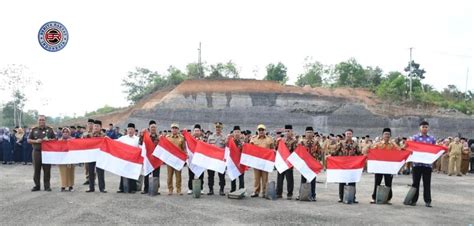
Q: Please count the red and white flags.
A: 14